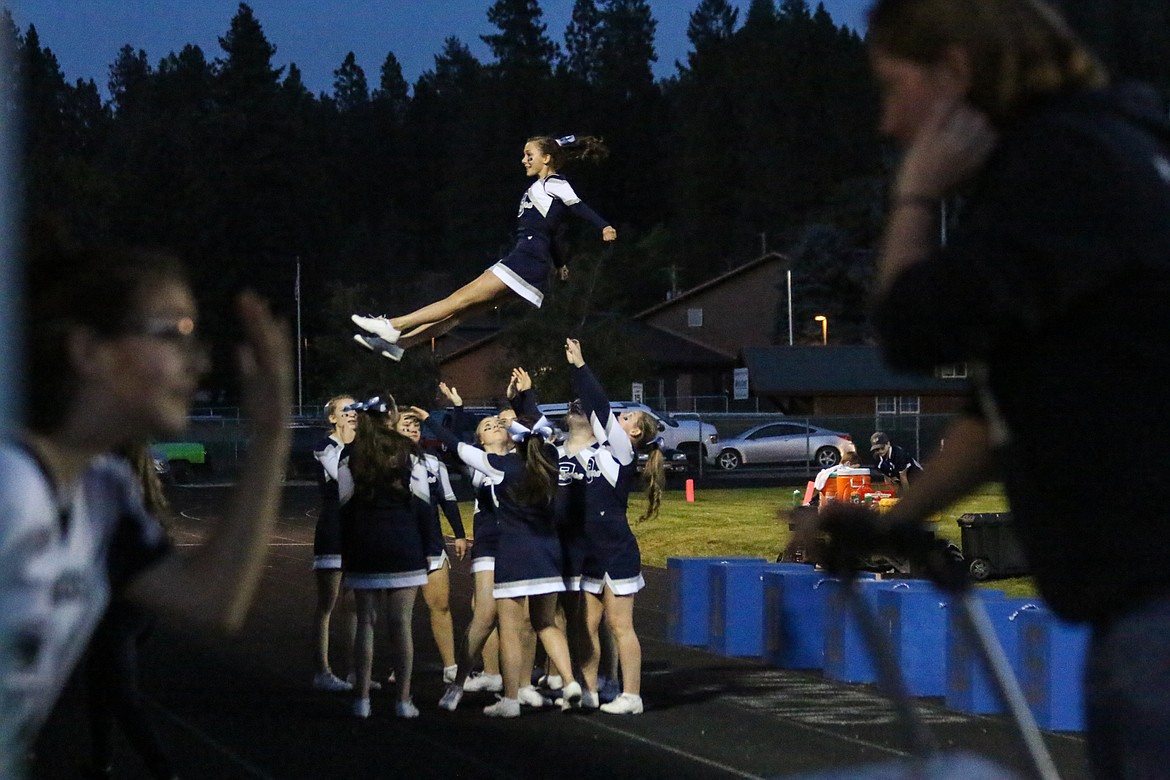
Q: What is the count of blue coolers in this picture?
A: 7